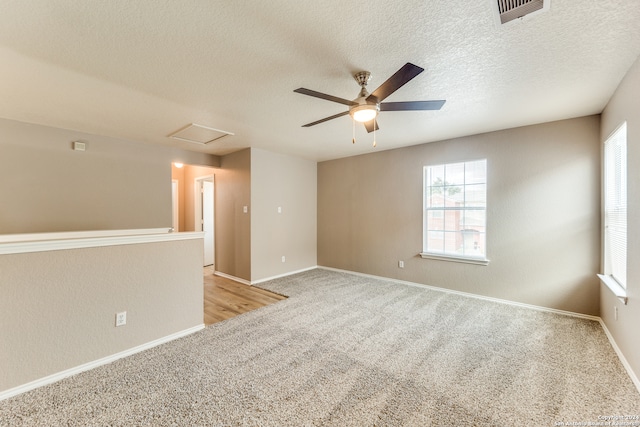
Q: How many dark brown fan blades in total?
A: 5